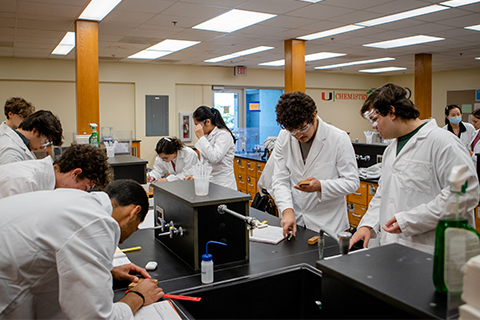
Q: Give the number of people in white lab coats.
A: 10